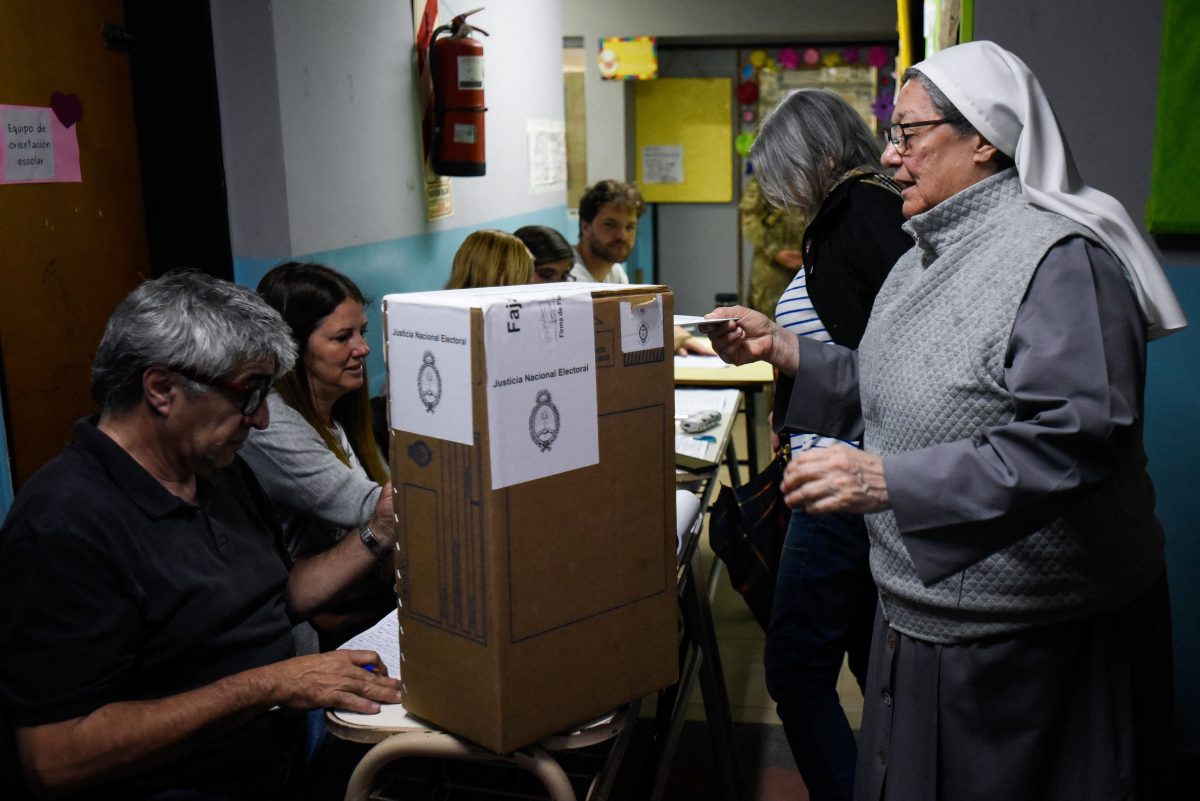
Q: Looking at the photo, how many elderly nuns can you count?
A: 1